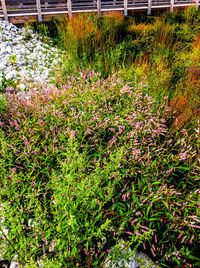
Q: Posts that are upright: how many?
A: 8